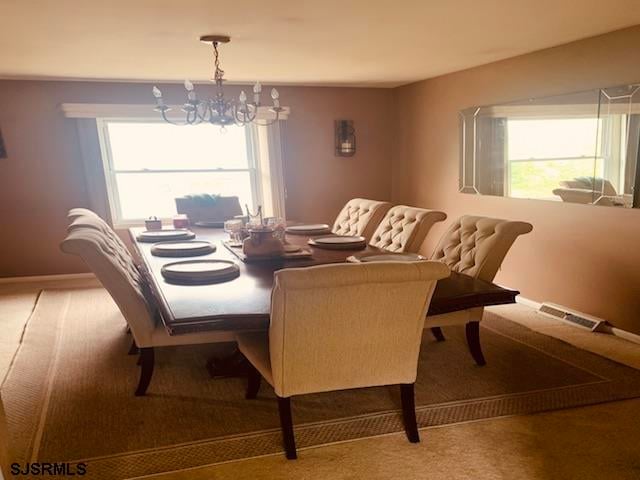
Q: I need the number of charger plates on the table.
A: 7